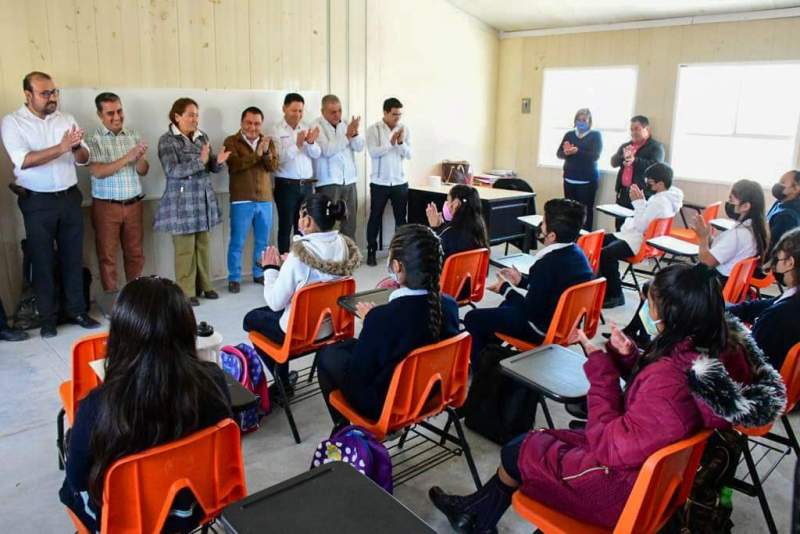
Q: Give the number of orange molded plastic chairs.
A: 13